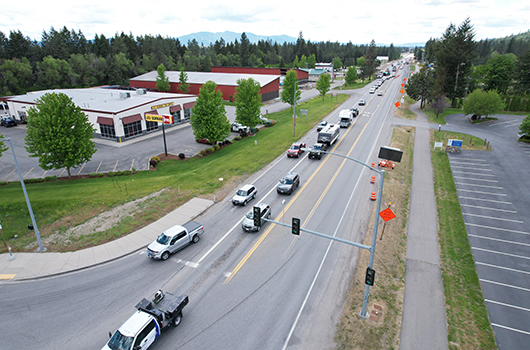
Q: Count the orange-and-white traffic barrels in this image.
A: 3